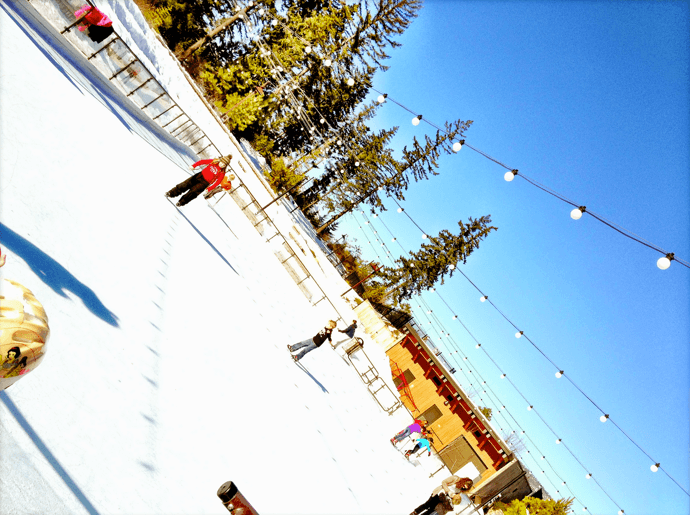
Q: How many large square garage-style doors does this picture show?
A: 1